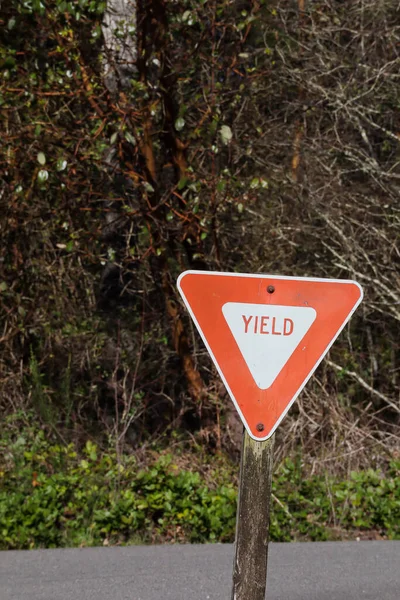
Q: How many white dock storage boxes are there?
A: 0